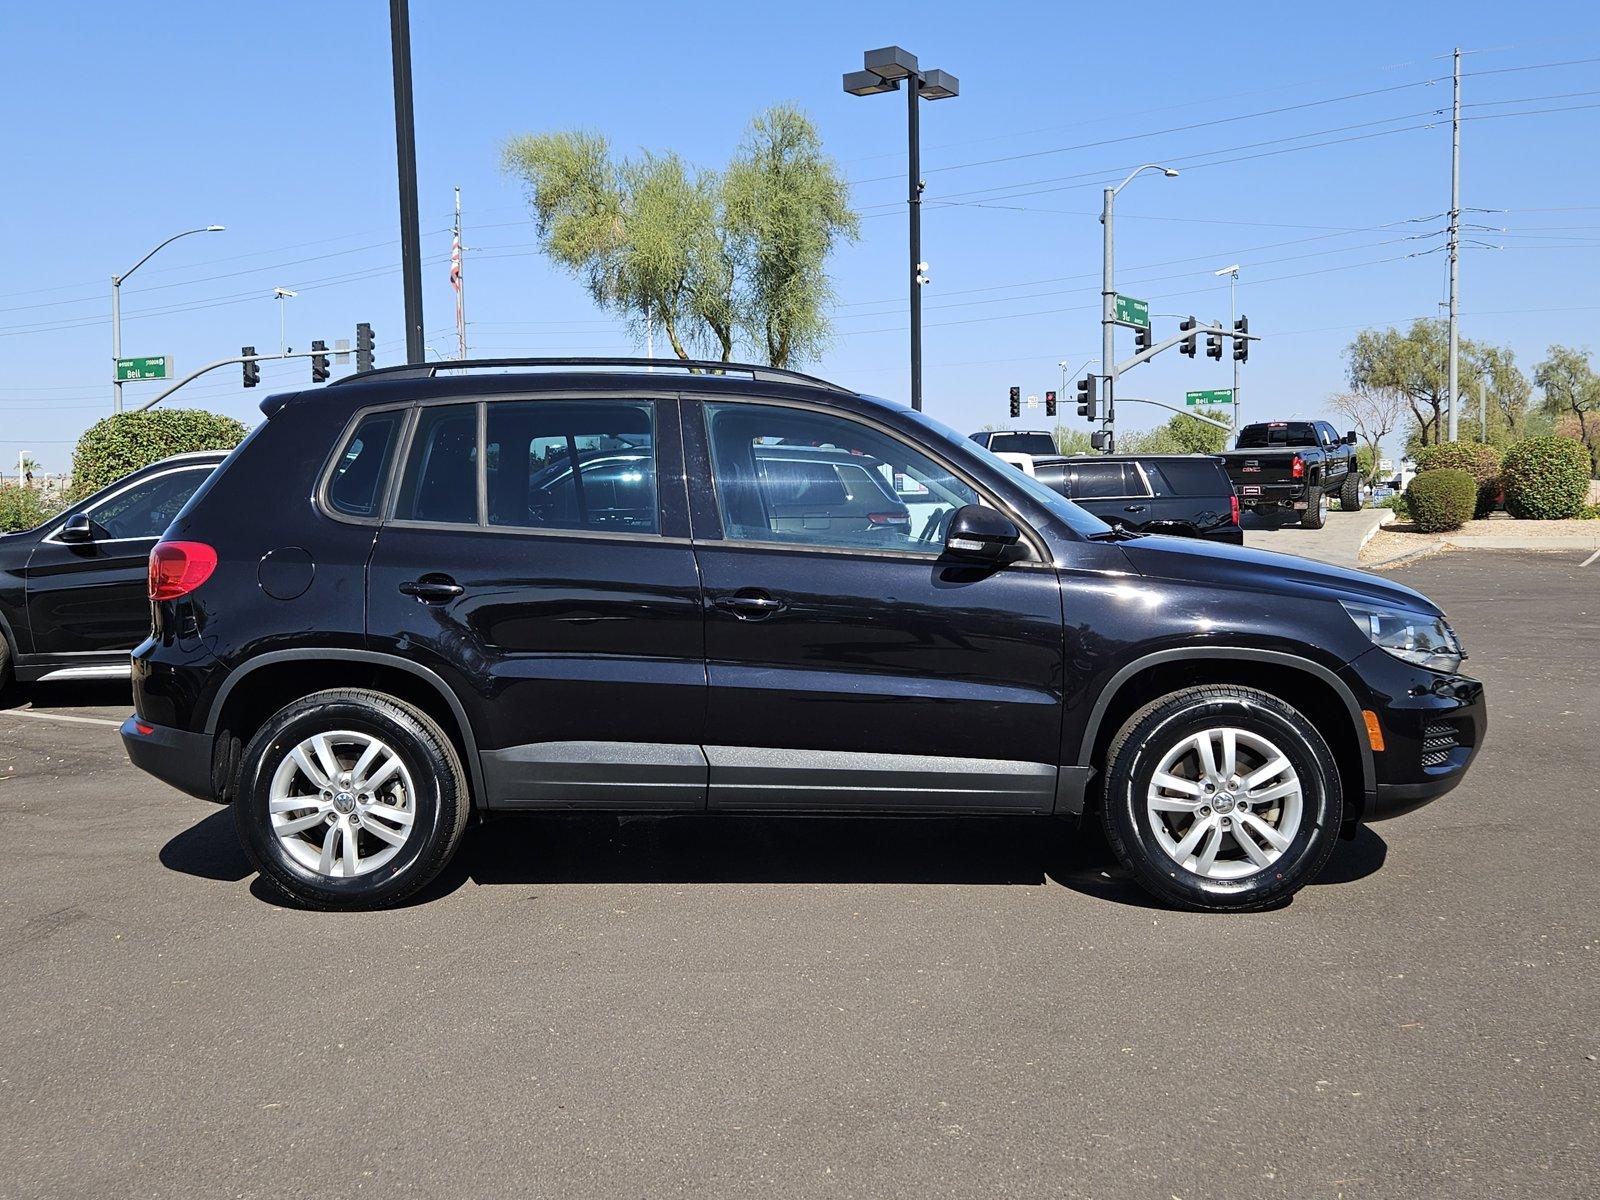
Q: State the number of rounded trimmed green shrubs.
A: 4